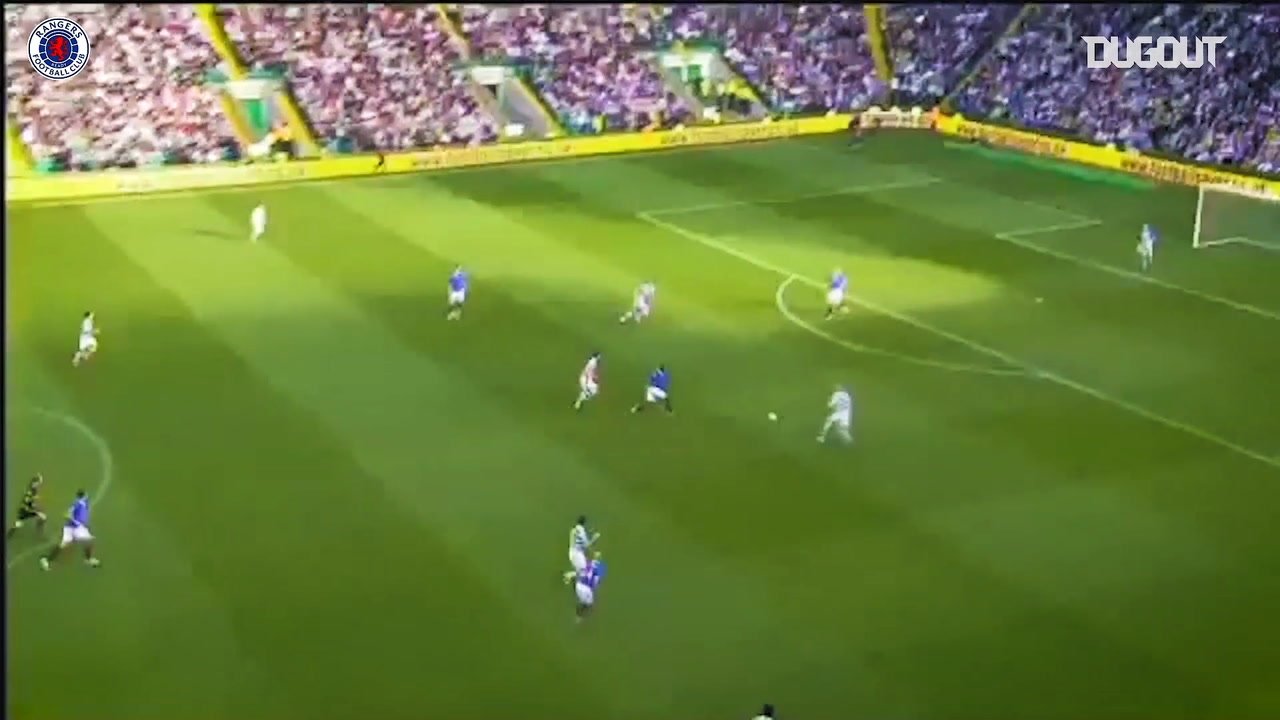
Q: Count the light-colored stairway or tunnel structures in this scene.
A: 3